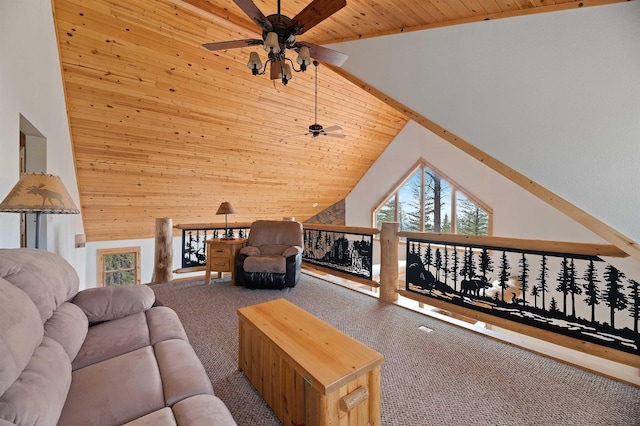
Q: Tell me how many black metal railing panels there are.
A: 3